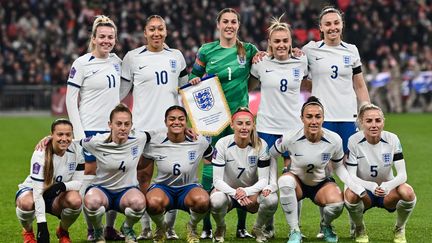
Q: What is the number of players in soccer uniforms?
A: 11